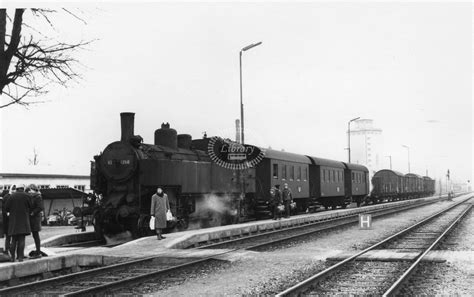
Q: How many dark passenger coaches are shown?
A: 3